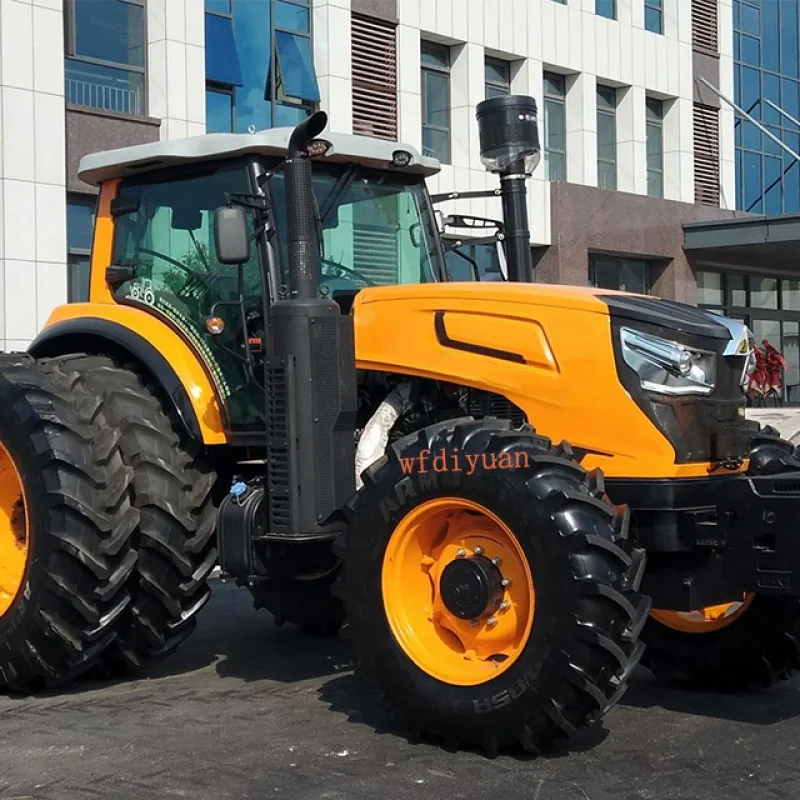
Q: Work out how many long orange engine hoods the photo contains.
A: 1